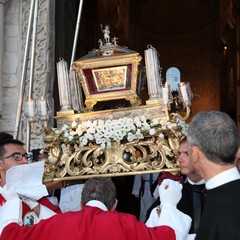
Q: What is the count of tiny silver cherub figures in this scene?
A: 2